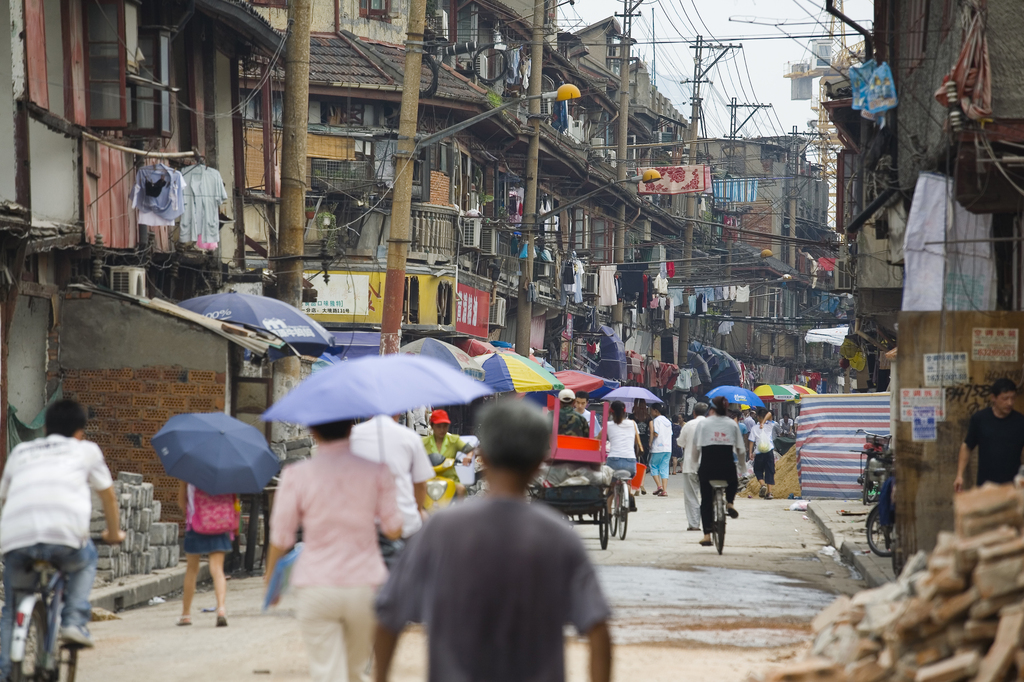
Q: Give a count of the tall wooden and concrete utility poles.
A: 7